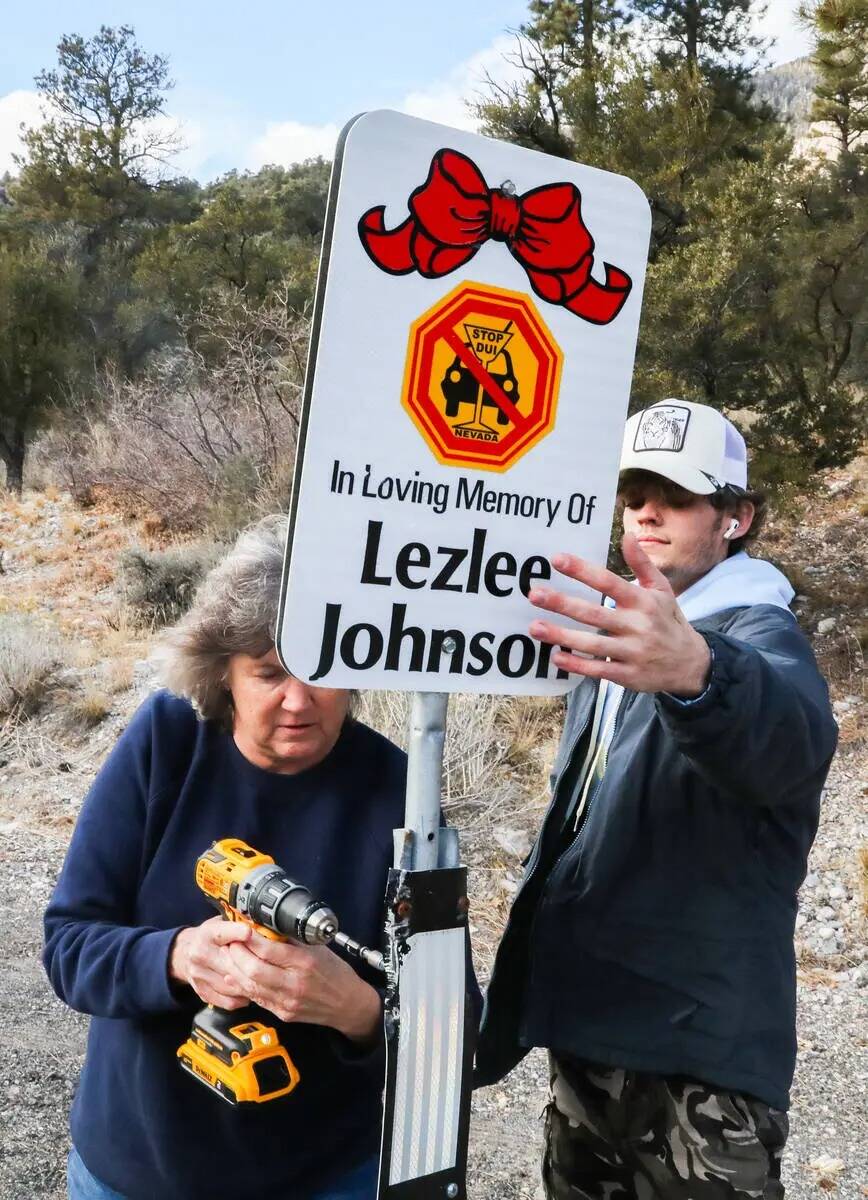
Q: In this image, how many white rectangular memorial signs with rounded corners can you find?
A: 1